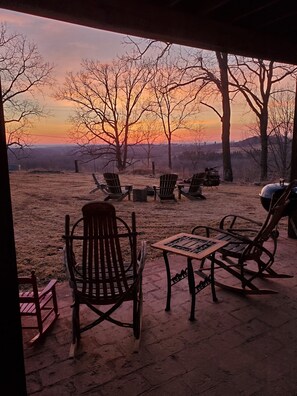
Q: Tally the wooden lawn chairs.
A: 4